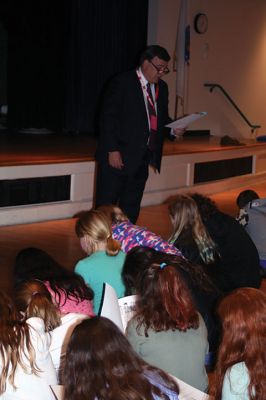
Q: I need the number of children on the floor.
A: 12